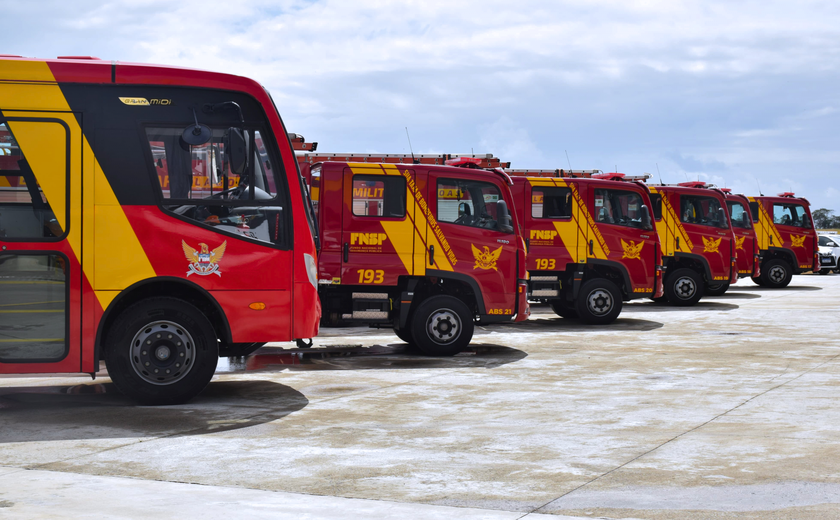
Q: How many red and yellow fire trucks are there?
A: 5